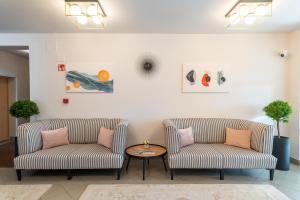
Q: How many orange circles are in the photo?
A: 3